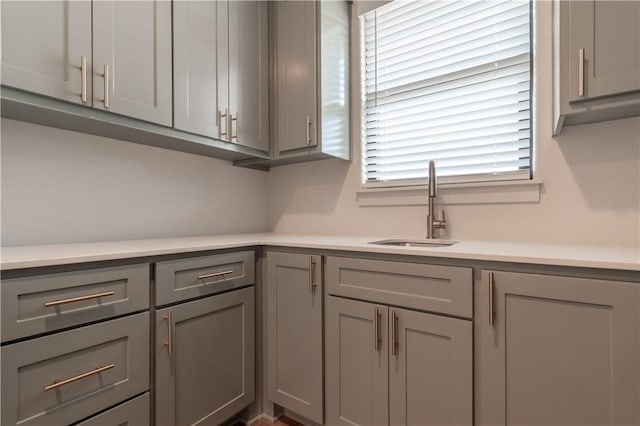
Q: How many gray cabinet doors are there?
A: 11